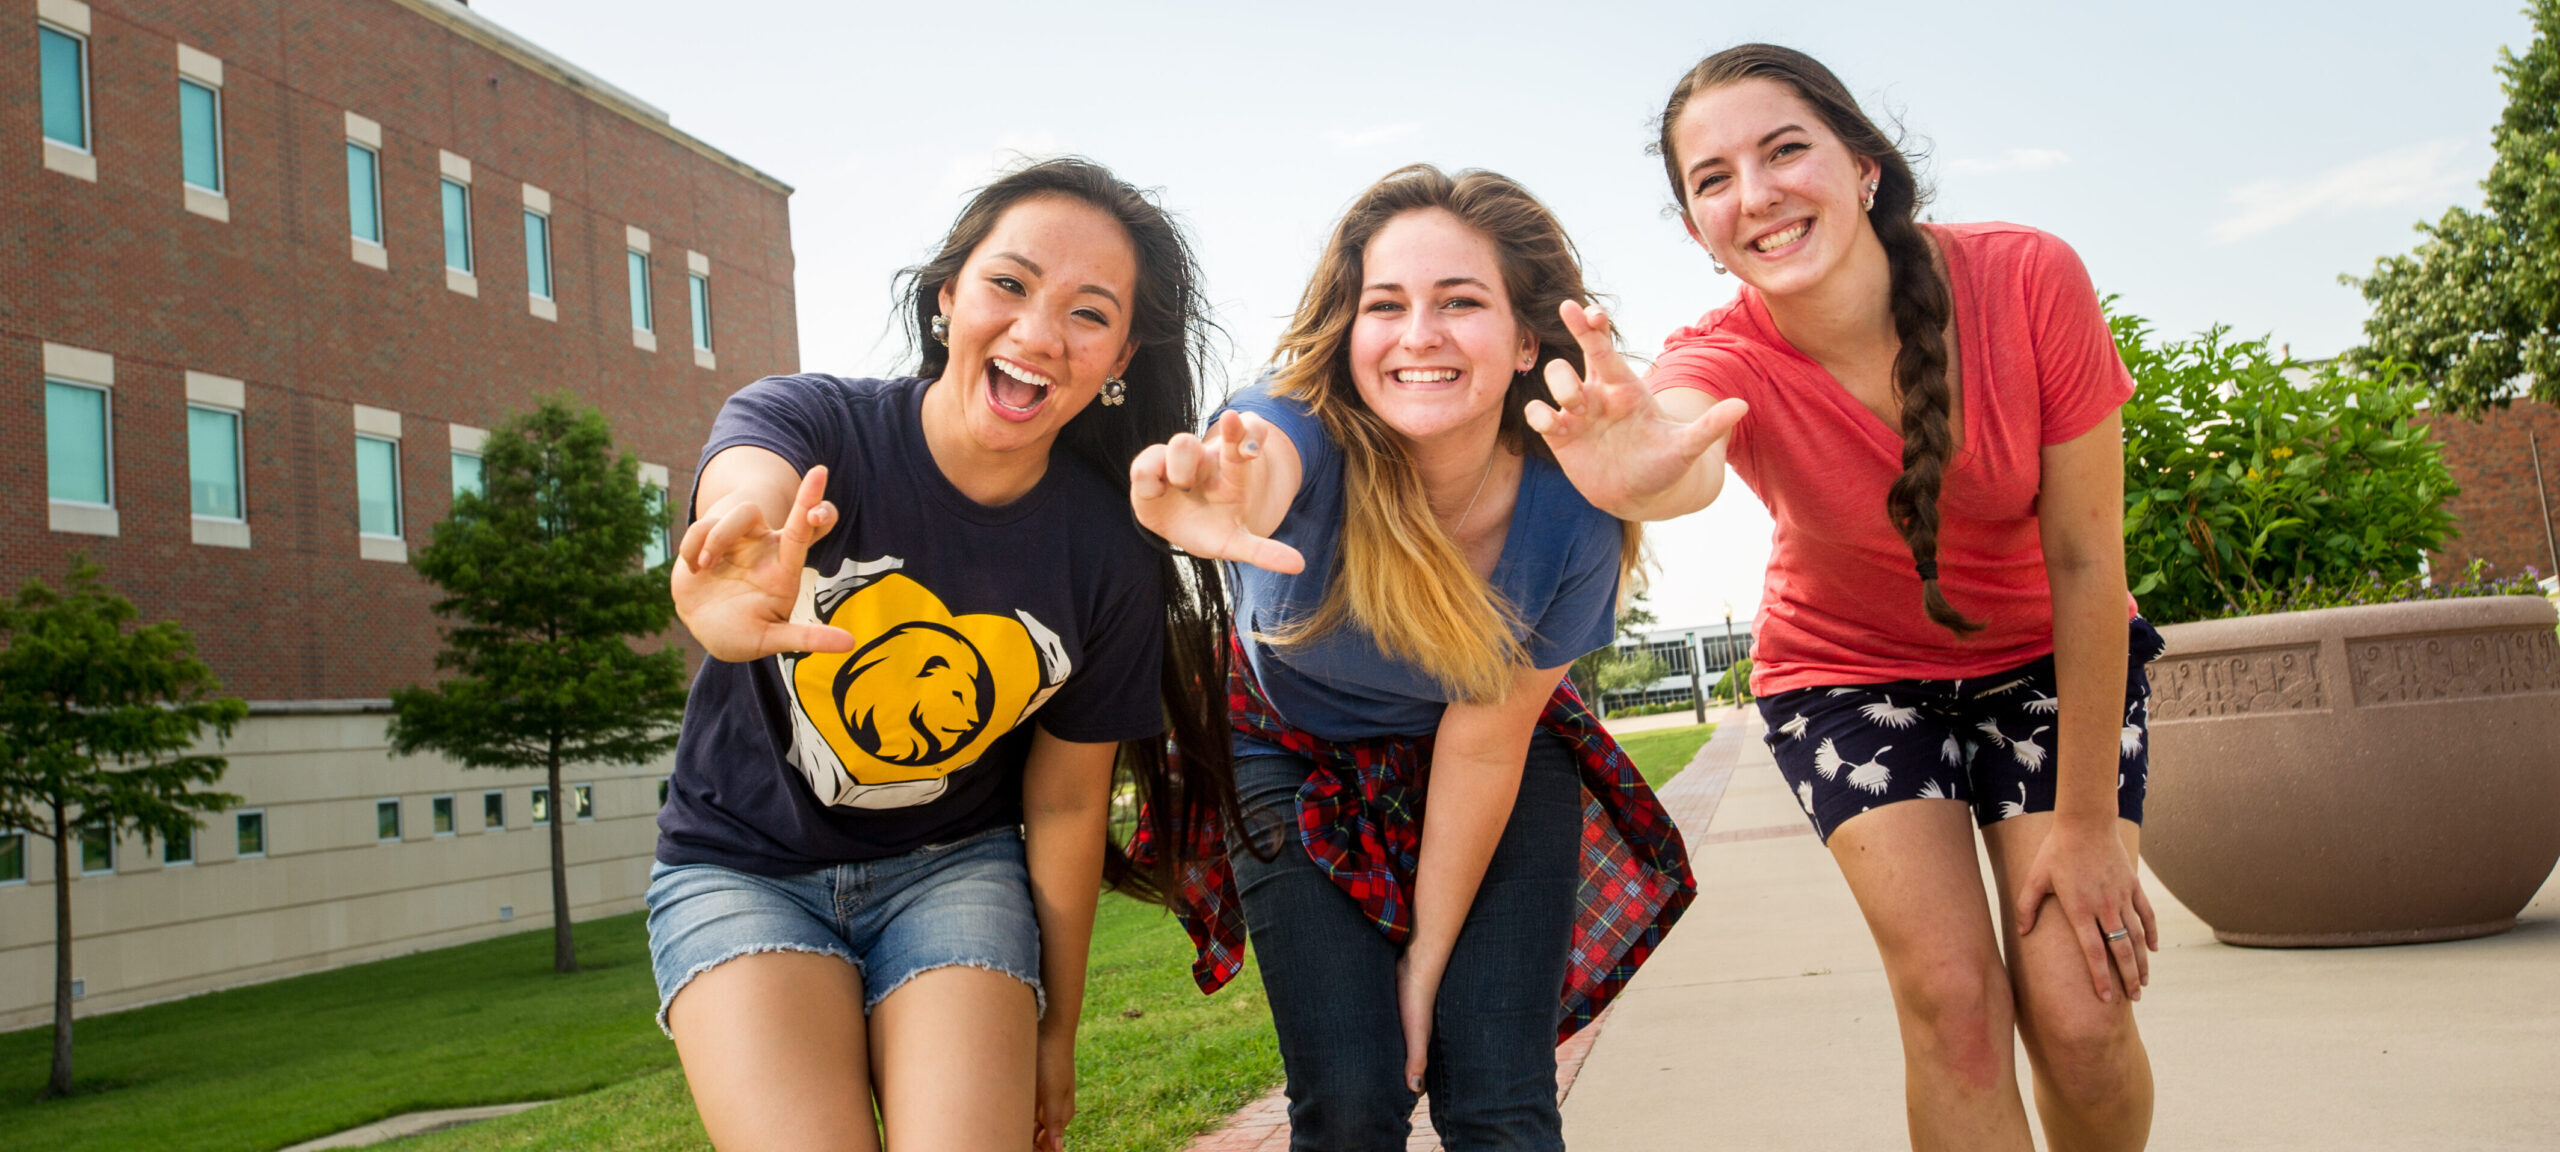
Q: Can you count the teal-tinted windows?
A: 13